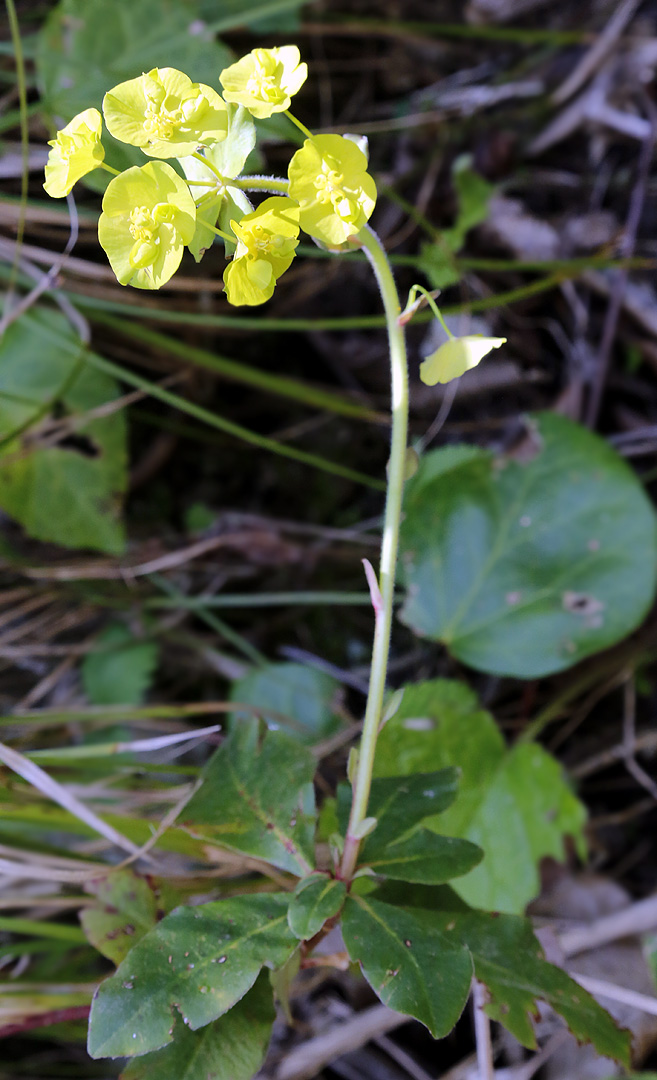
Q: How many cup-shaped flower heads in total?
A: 7